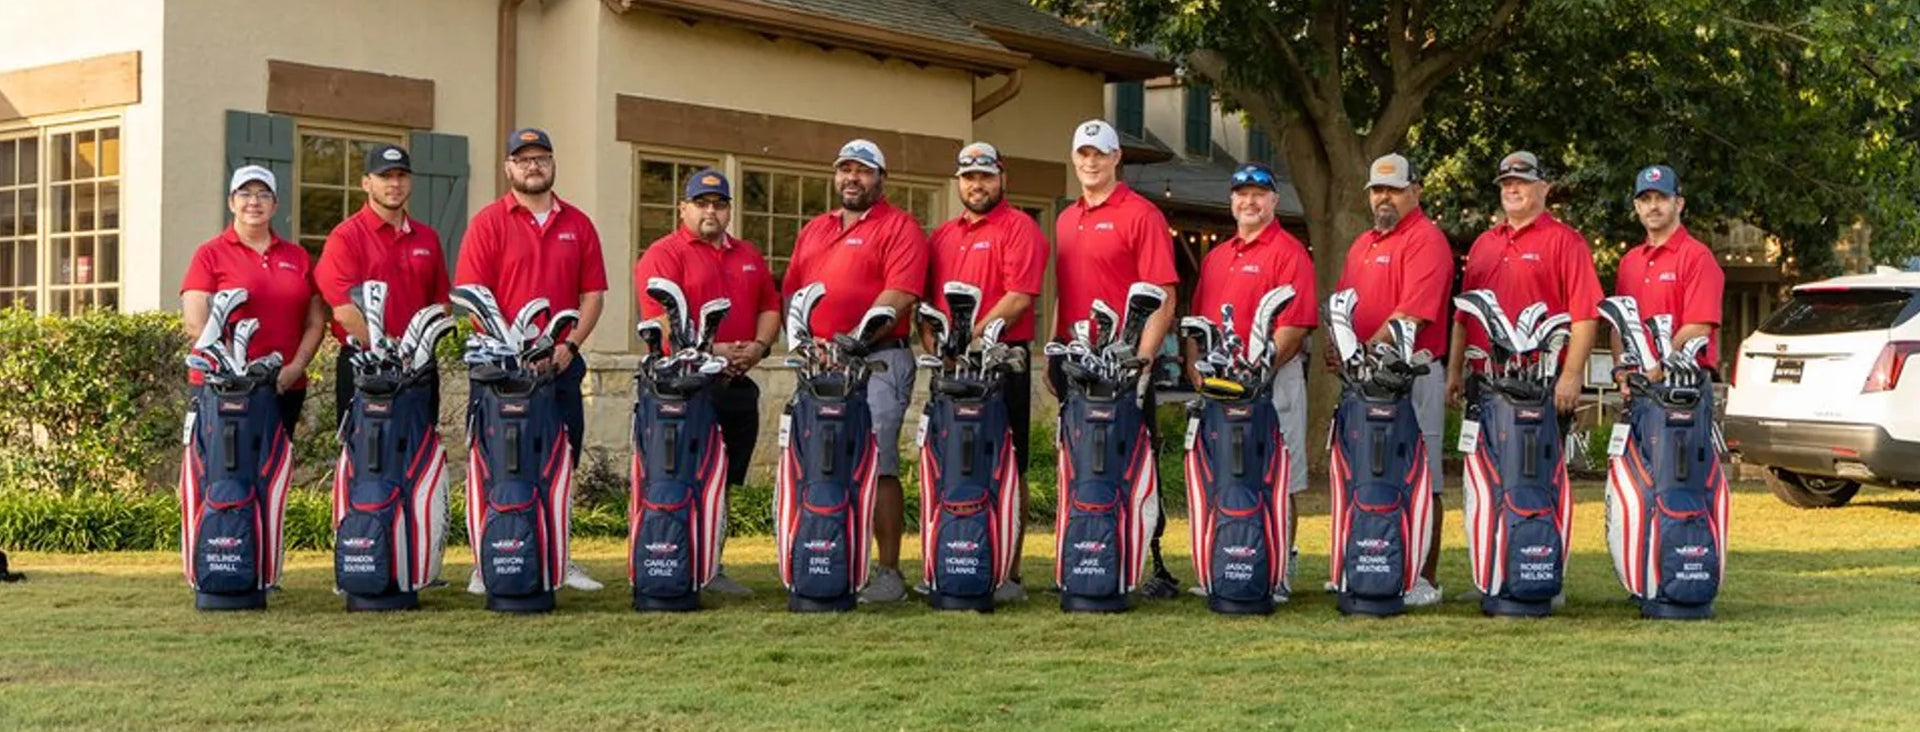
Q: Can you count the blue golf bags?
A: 11